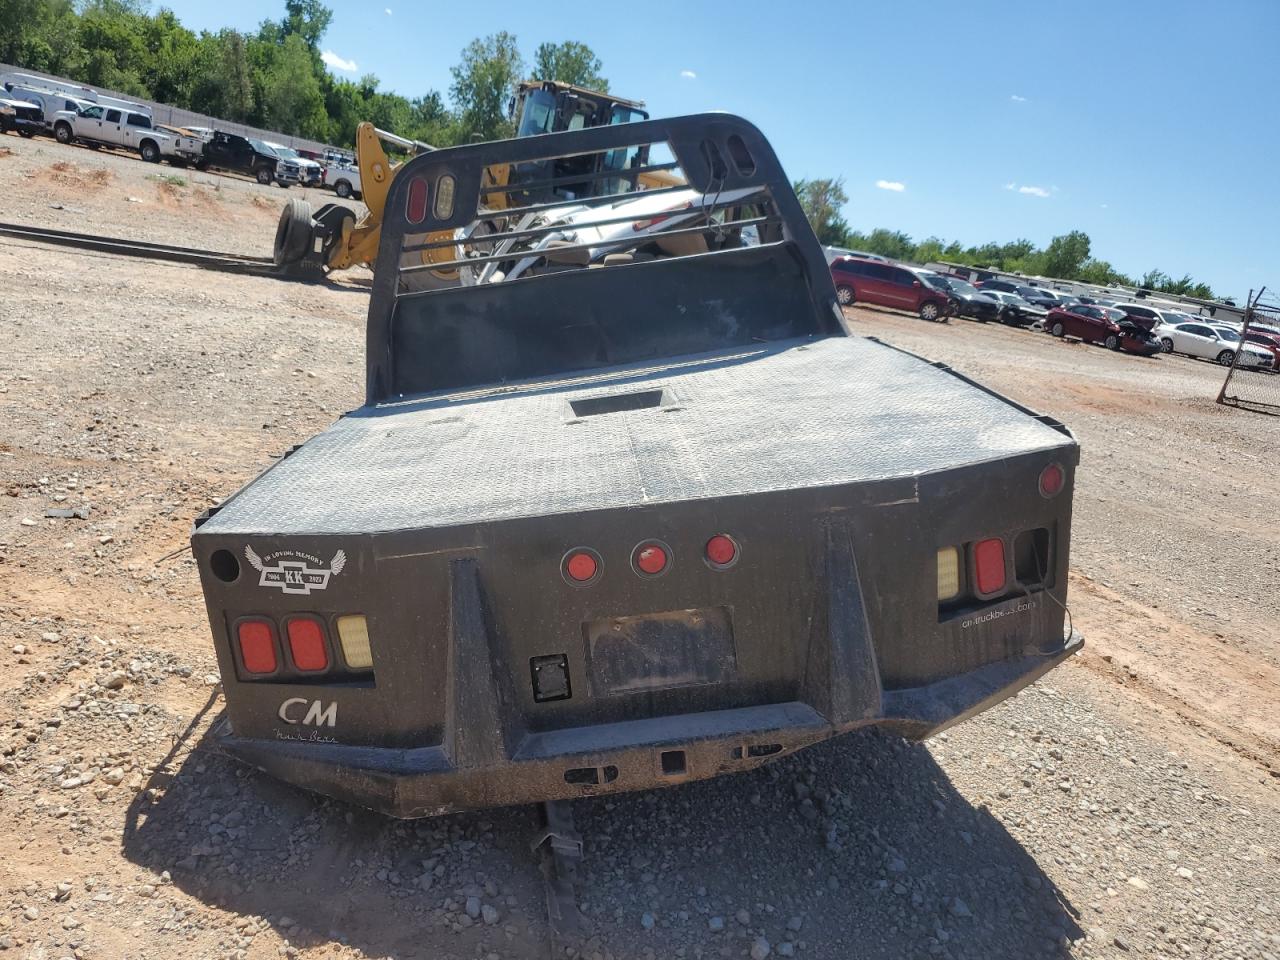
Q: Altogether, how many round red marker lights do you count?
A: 4